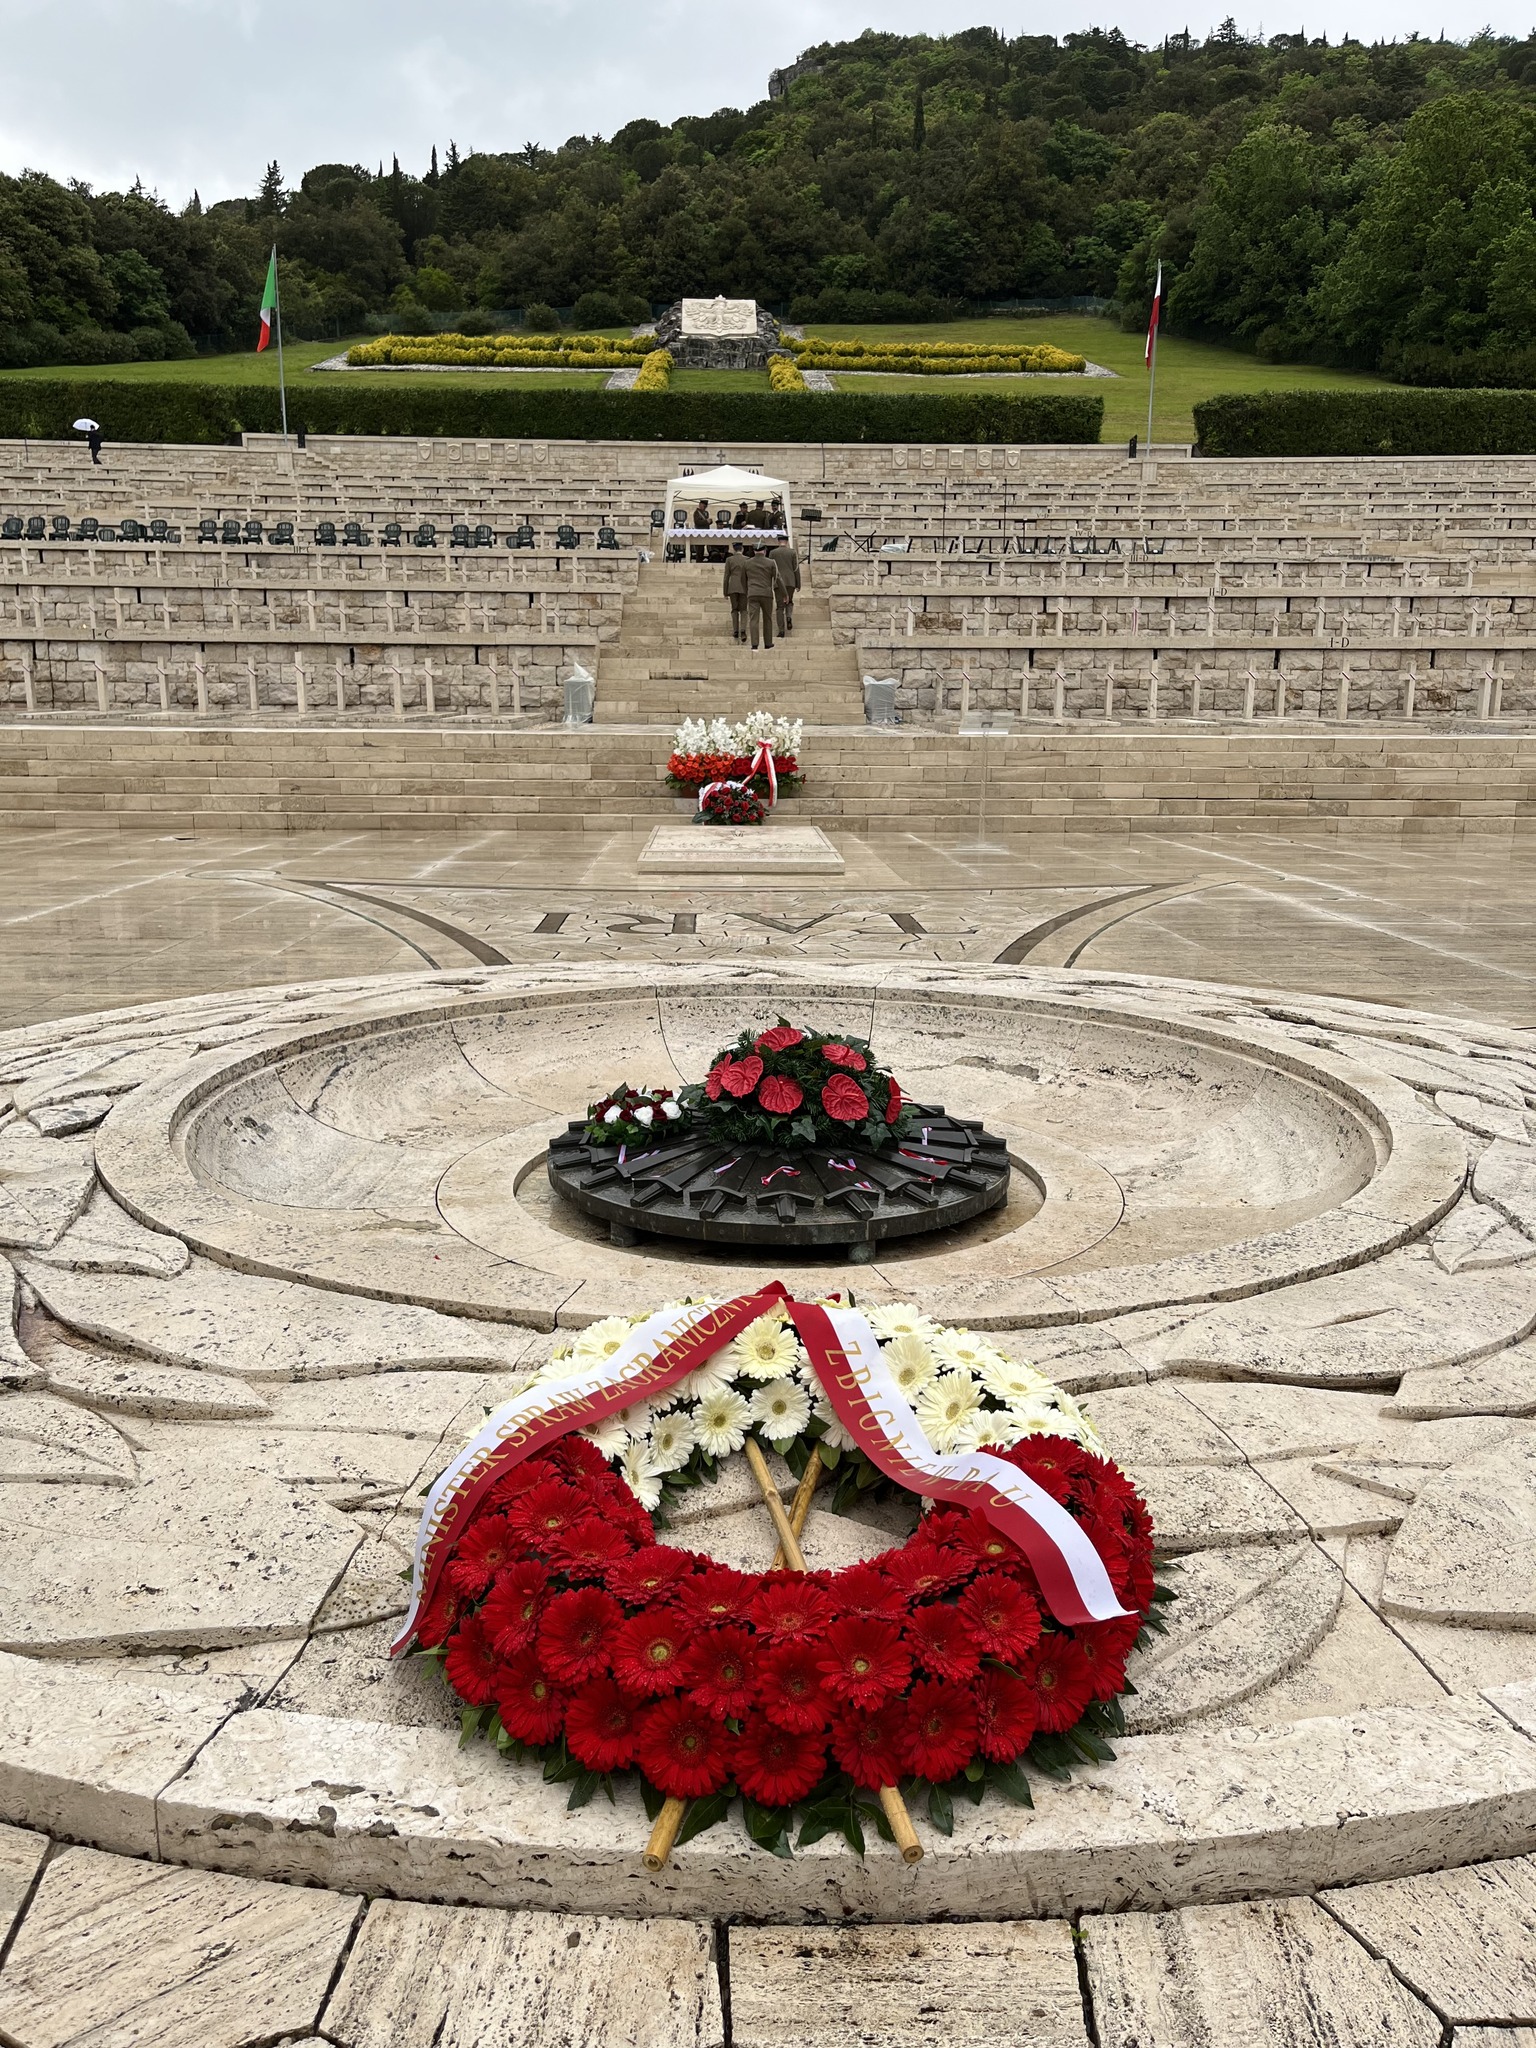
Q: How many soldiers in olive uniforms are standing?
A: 7